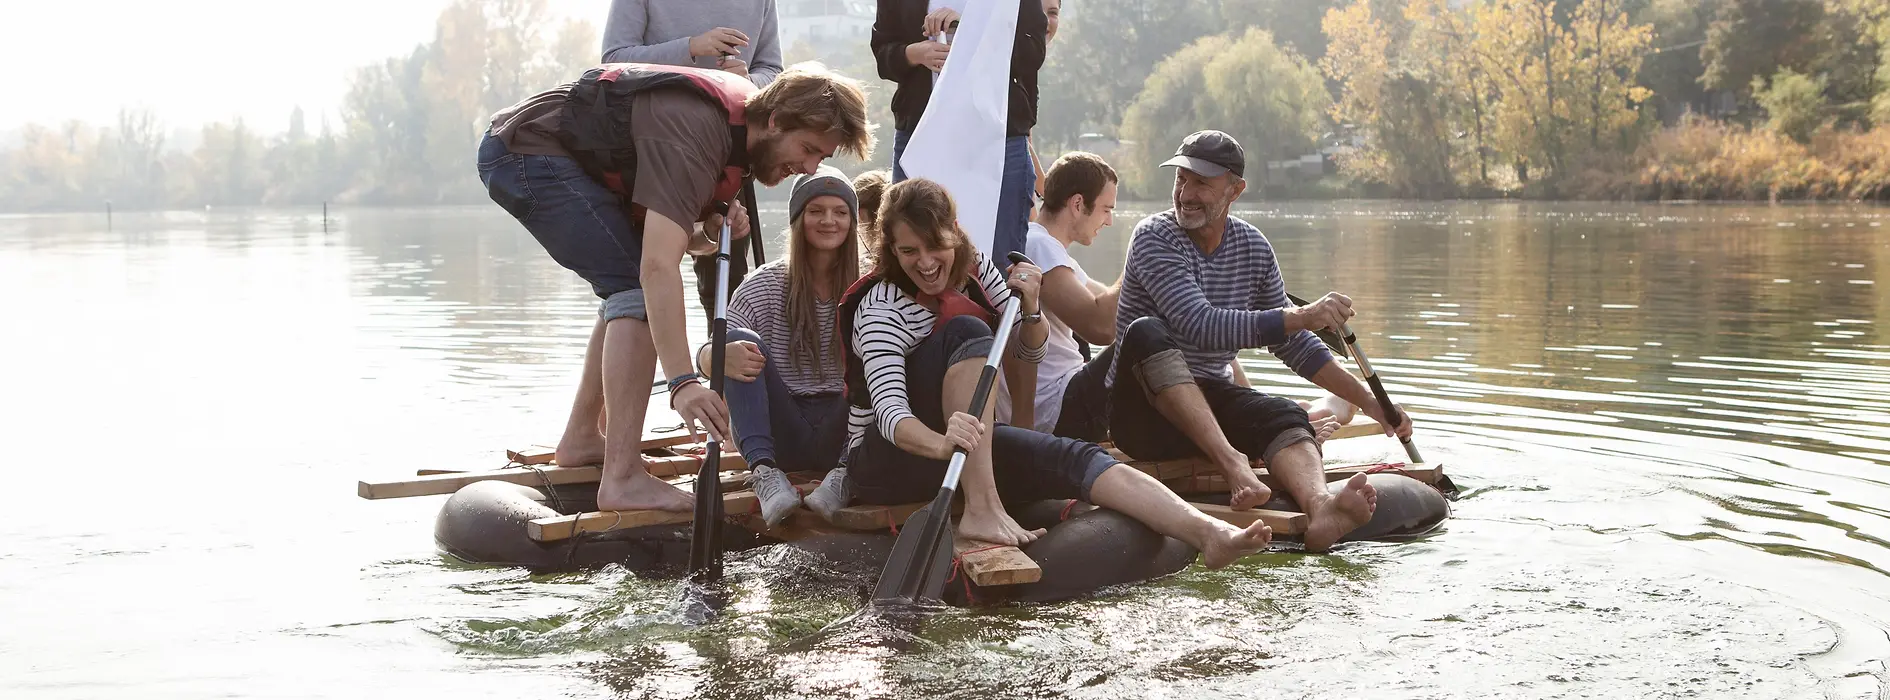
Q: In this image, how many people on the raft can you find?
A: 9